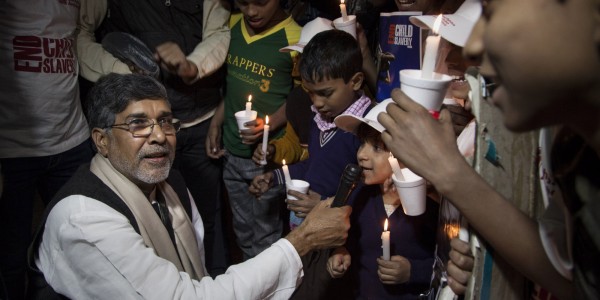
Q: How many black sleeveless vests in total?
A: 2